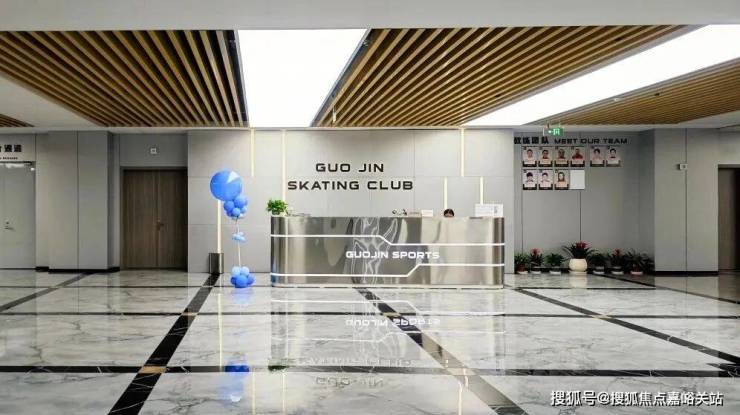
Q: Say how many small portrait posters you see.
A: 9